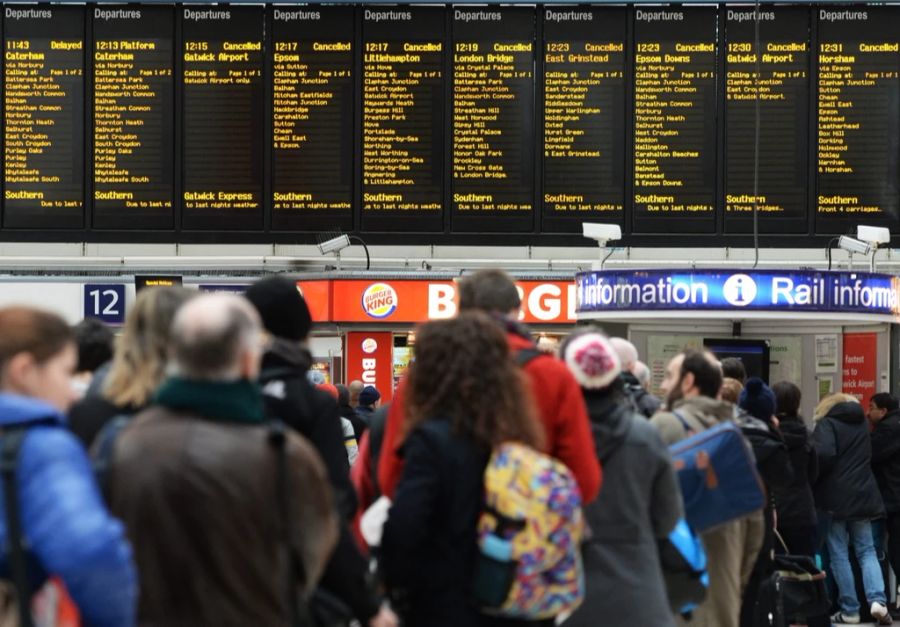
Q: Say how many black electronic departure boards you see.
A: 10